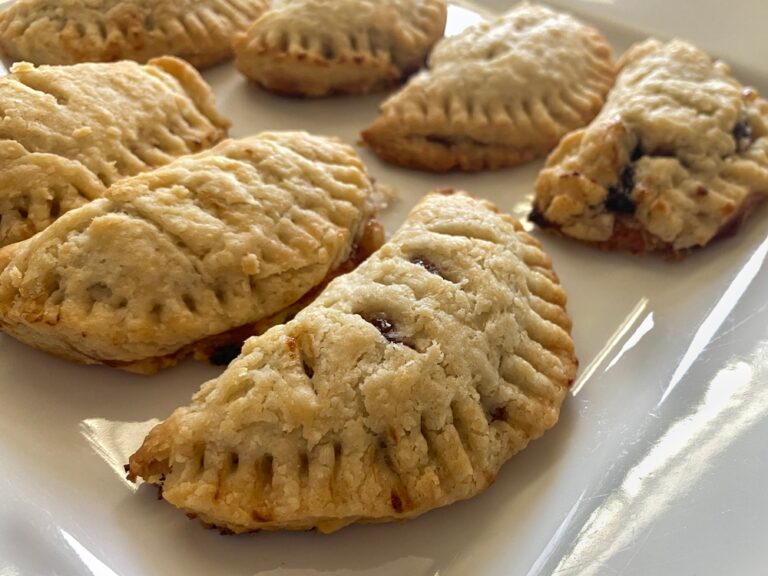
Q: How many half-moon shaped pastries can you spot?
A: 7